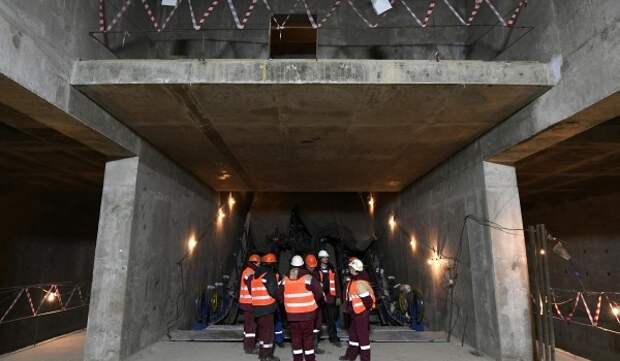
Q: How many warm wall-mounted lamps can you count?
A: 7